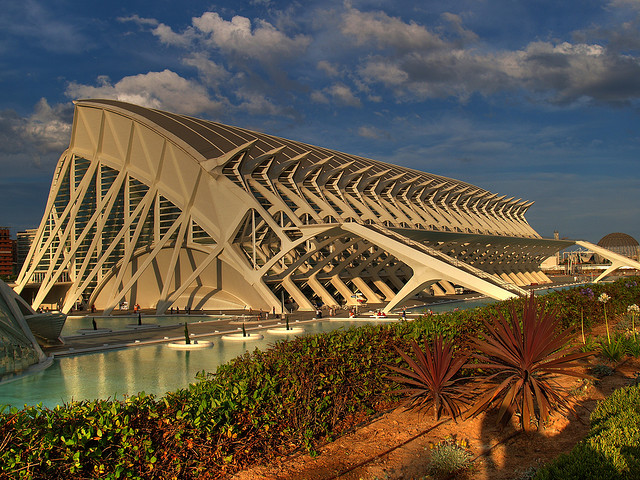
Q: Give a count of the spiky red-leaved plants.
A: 2